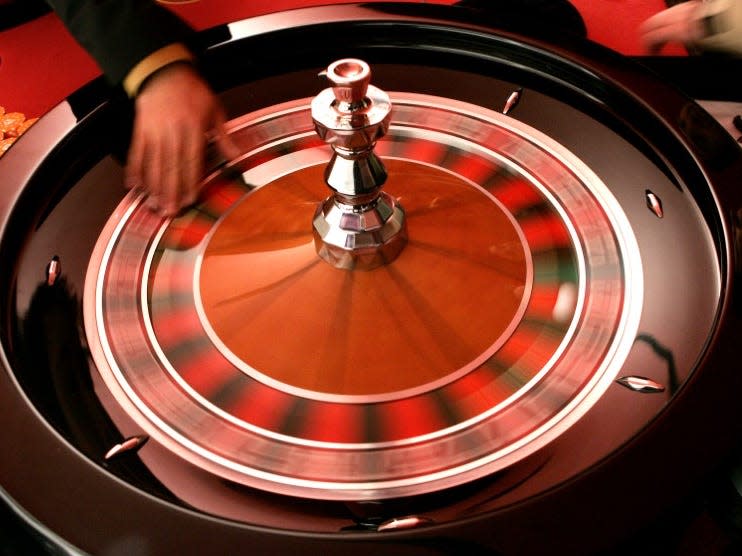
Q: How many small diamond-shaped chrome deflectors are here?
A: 6